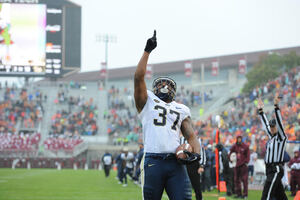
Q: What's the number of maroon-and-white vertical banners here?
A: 5